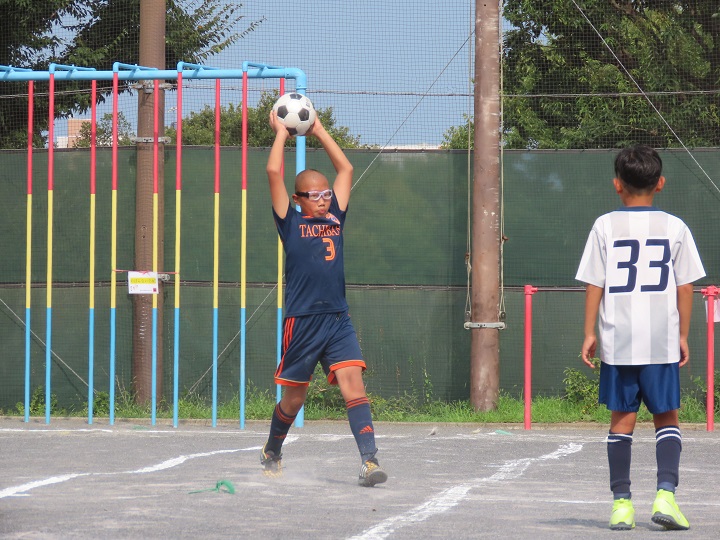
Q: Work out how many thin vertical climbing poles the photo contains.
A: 9